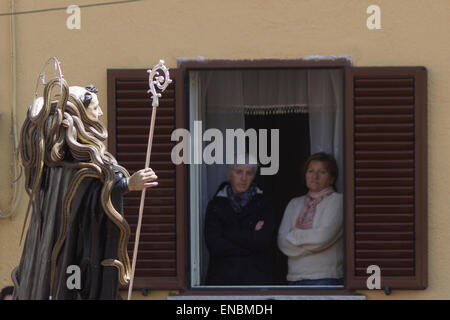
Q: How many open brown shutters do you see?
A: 2